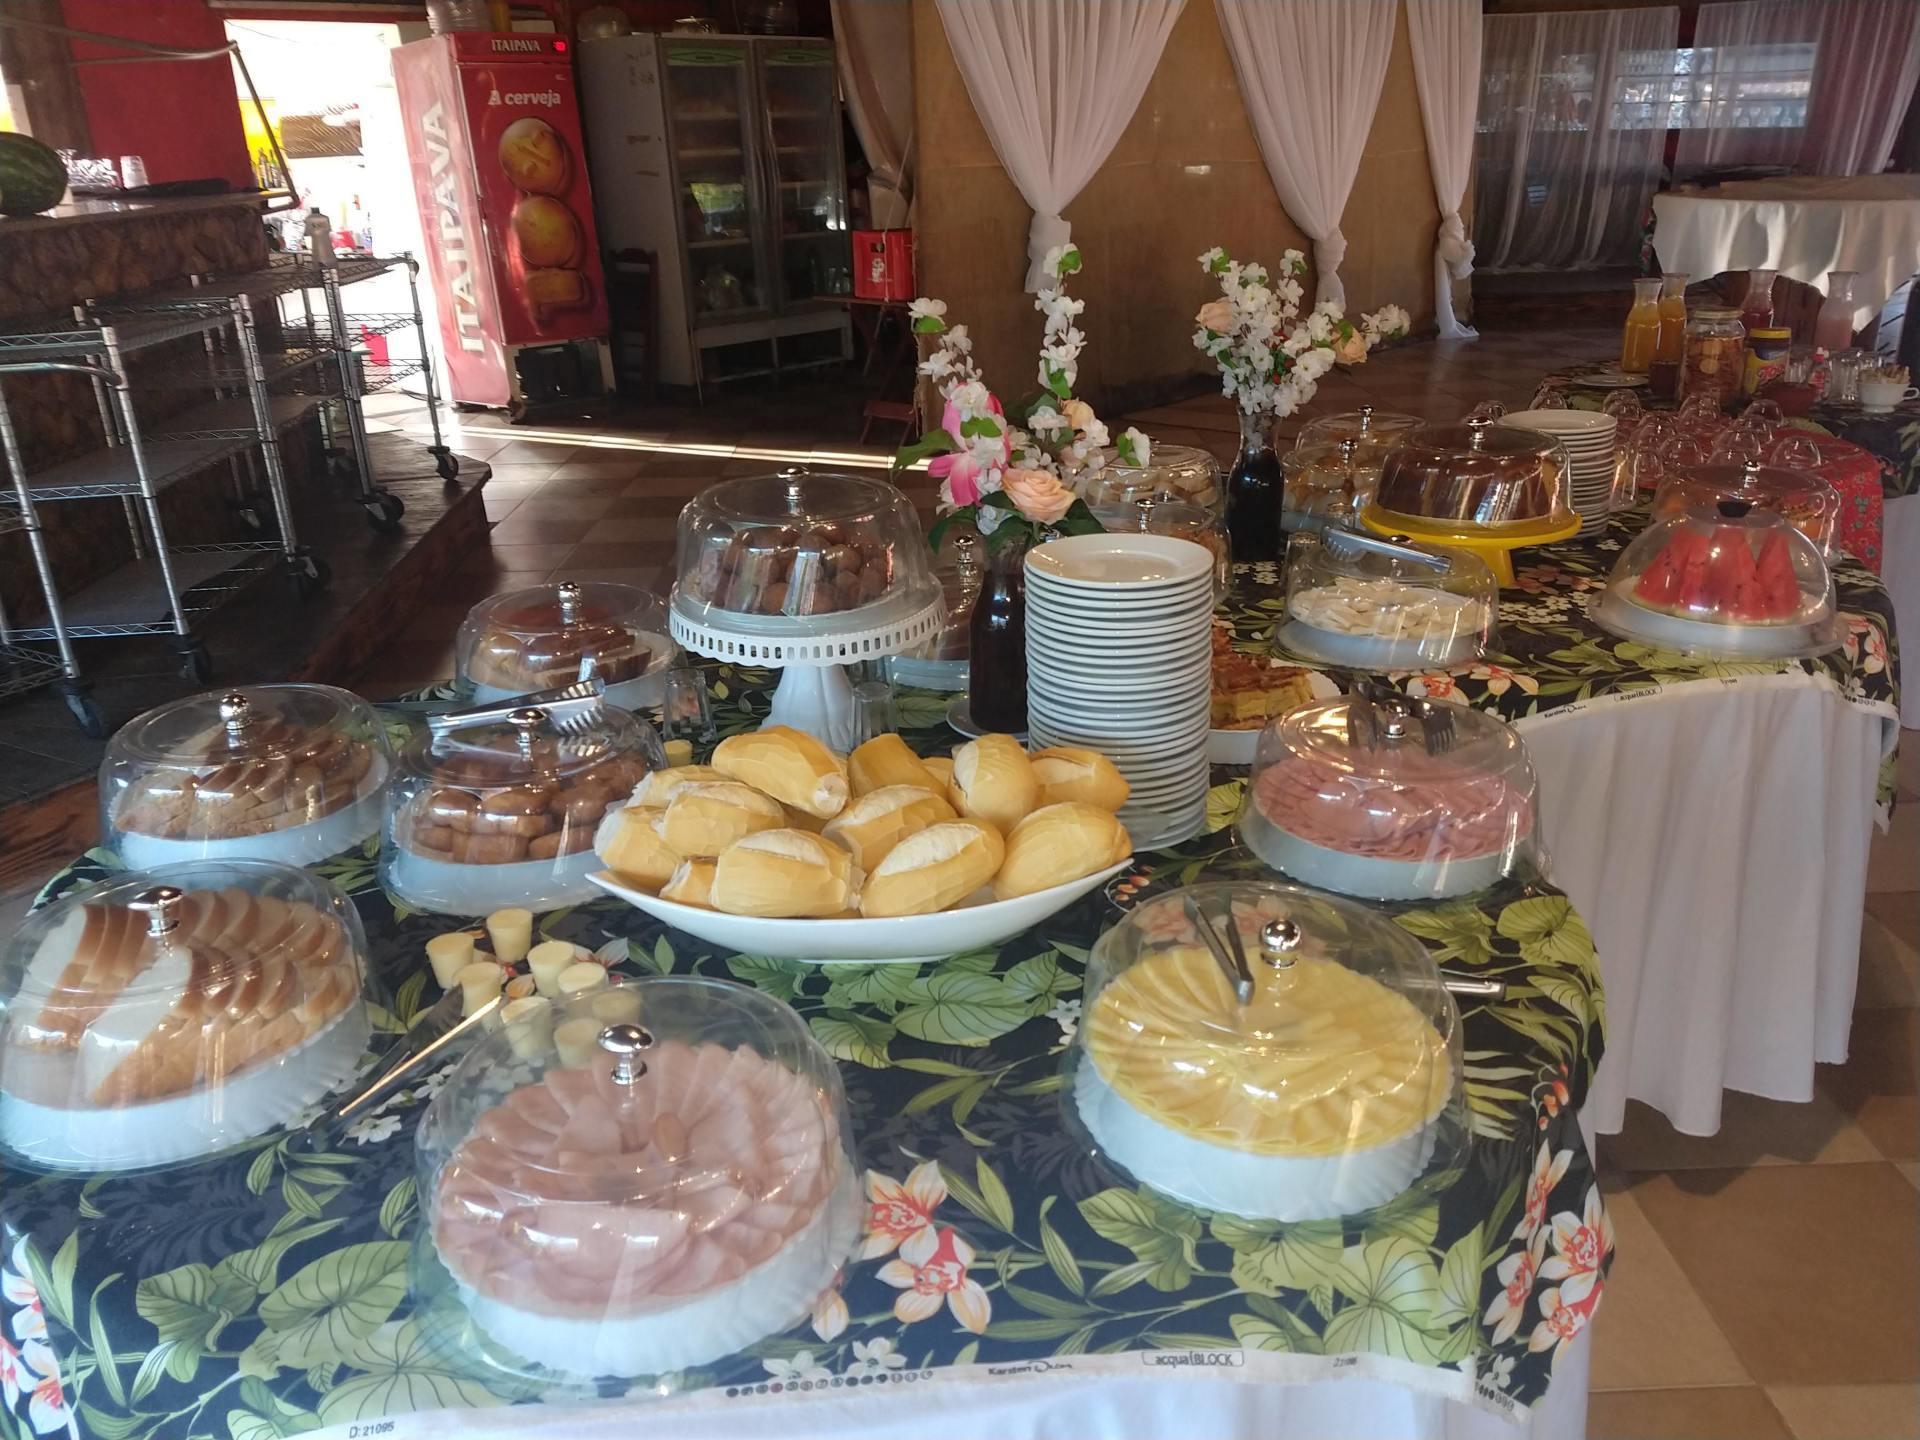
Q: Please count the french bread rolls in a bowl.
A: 13